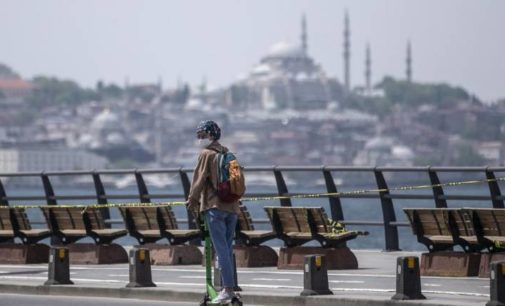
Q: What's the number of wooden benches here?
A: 7